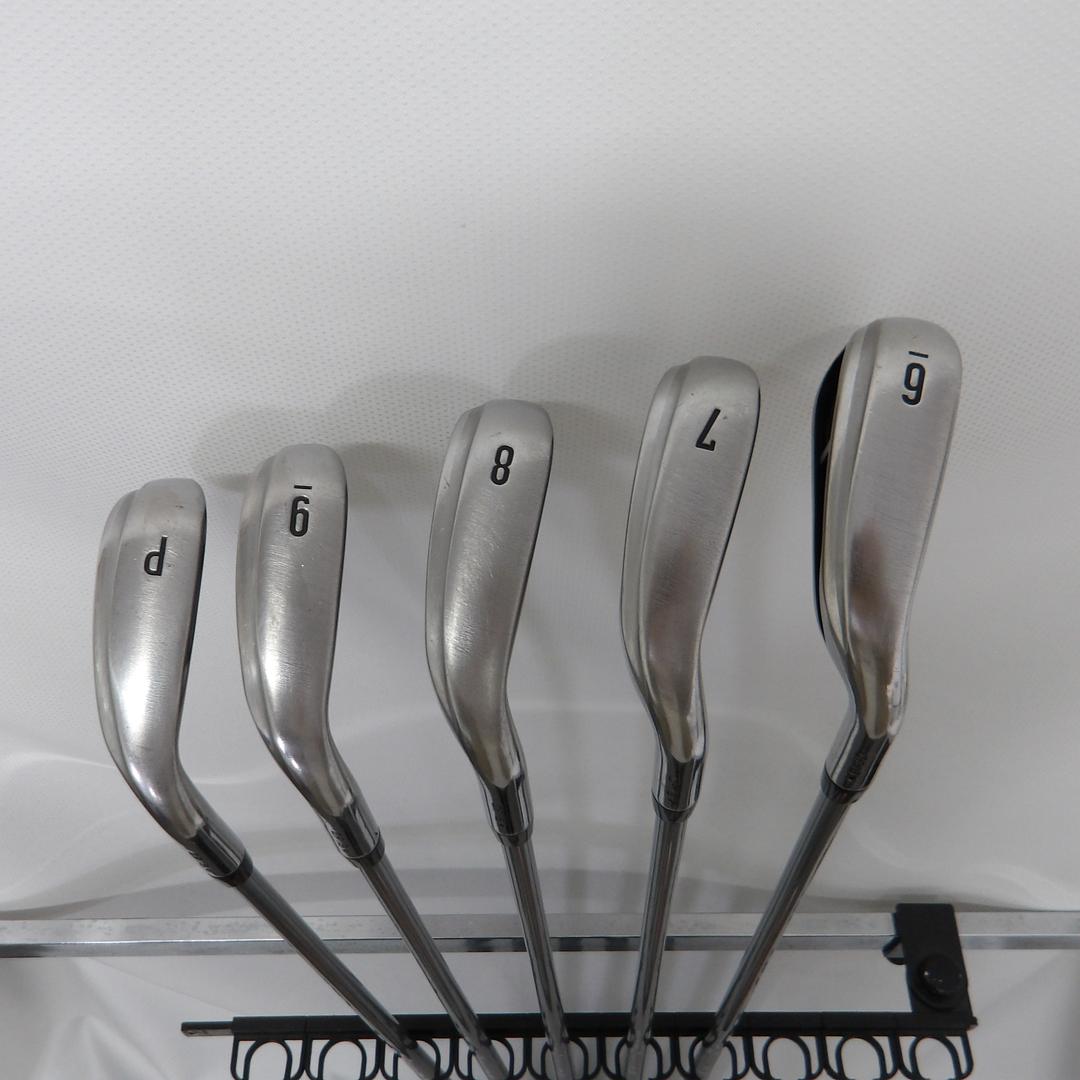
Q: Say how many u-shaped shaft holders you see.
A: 10